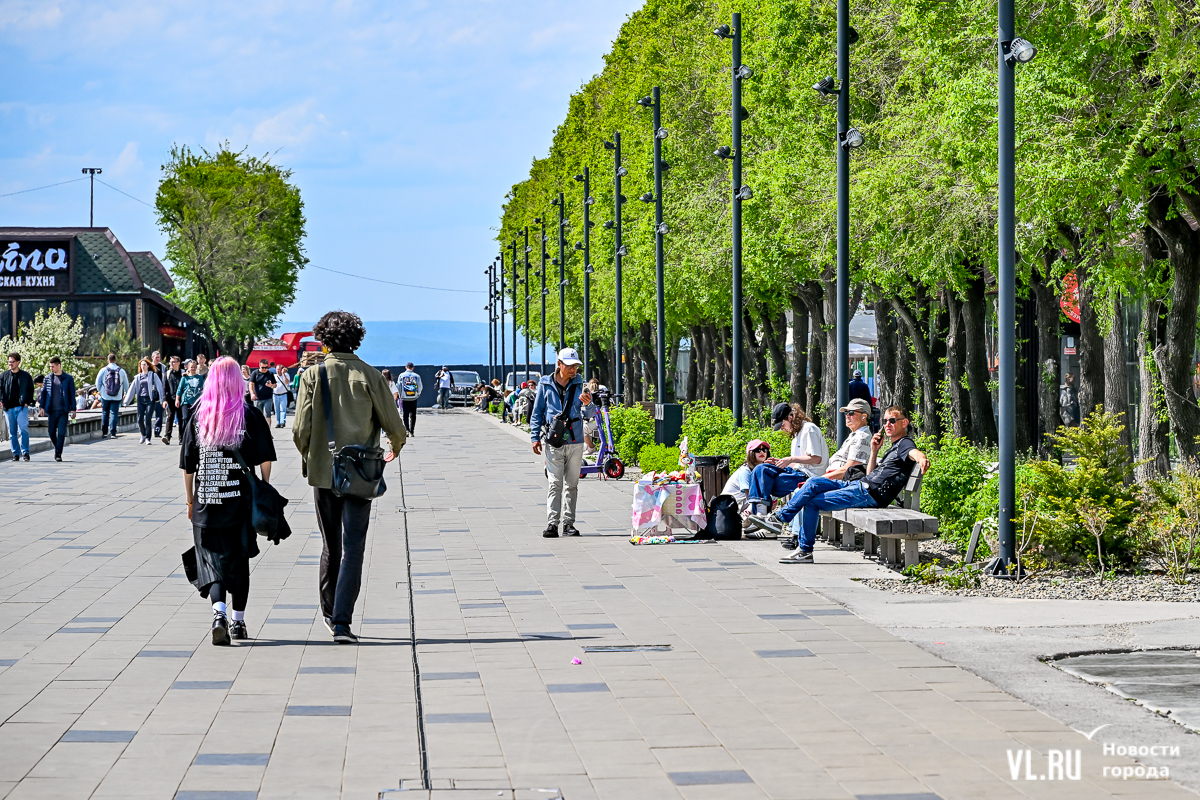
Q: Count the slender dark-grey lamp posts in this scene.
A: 13